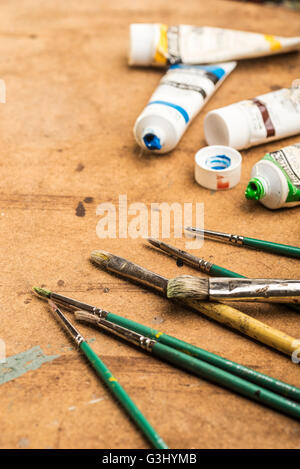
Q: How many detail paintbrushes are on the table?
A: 5